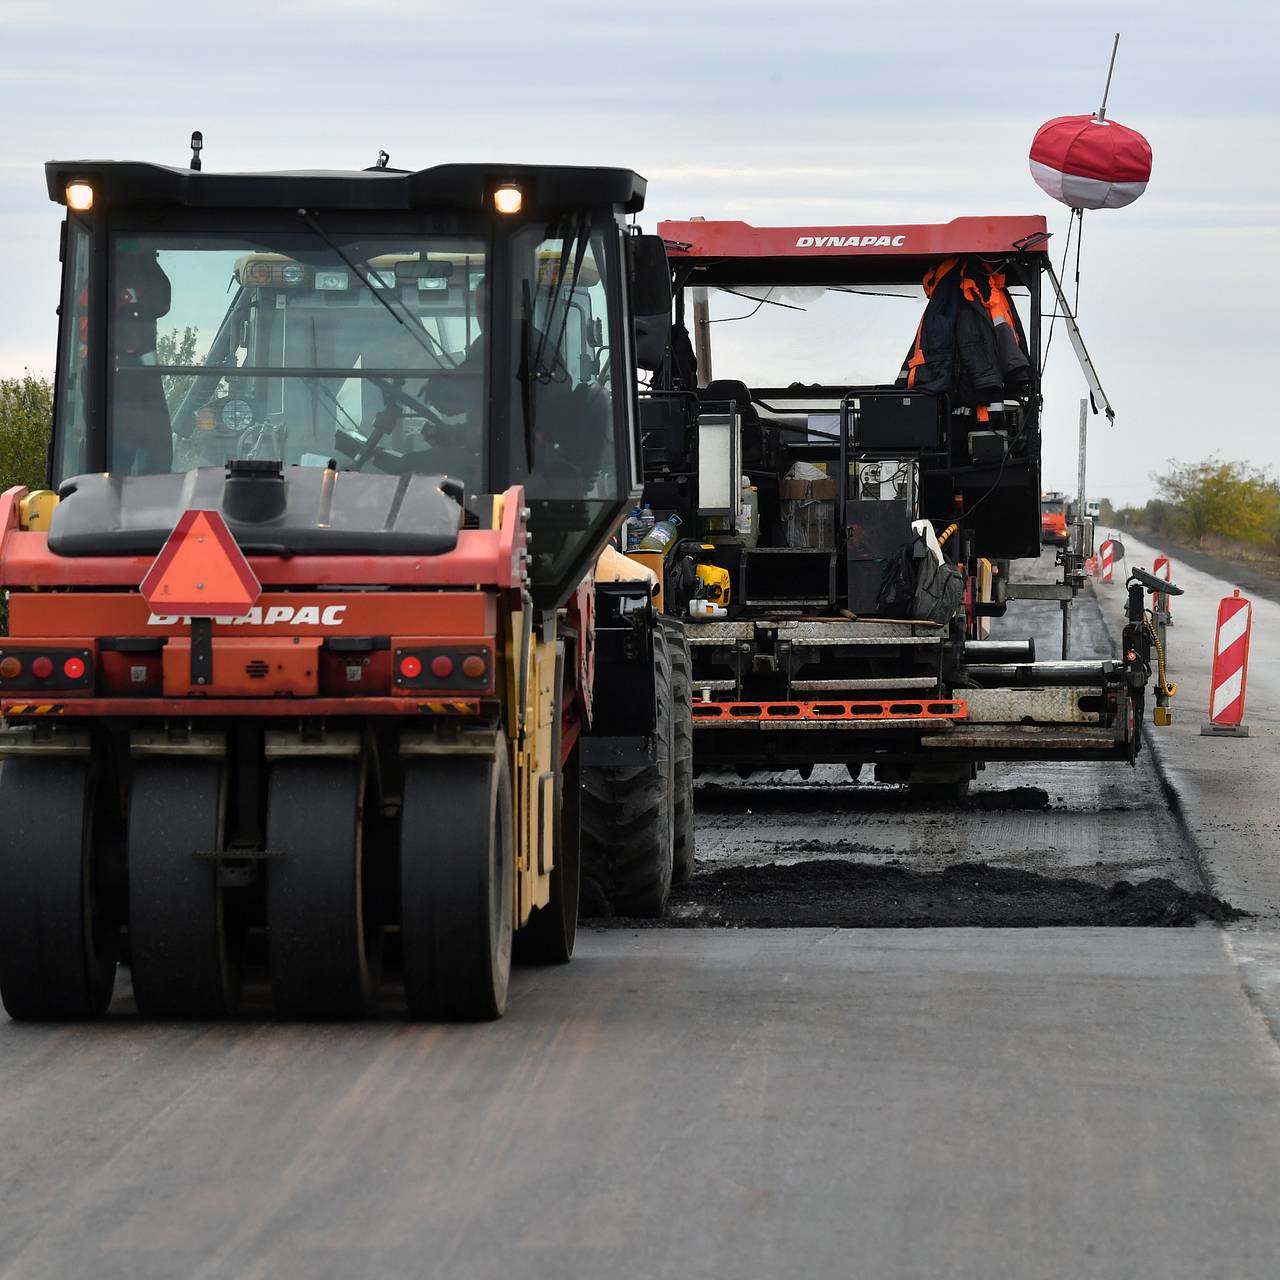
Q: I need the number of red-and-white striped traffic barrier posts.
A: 3